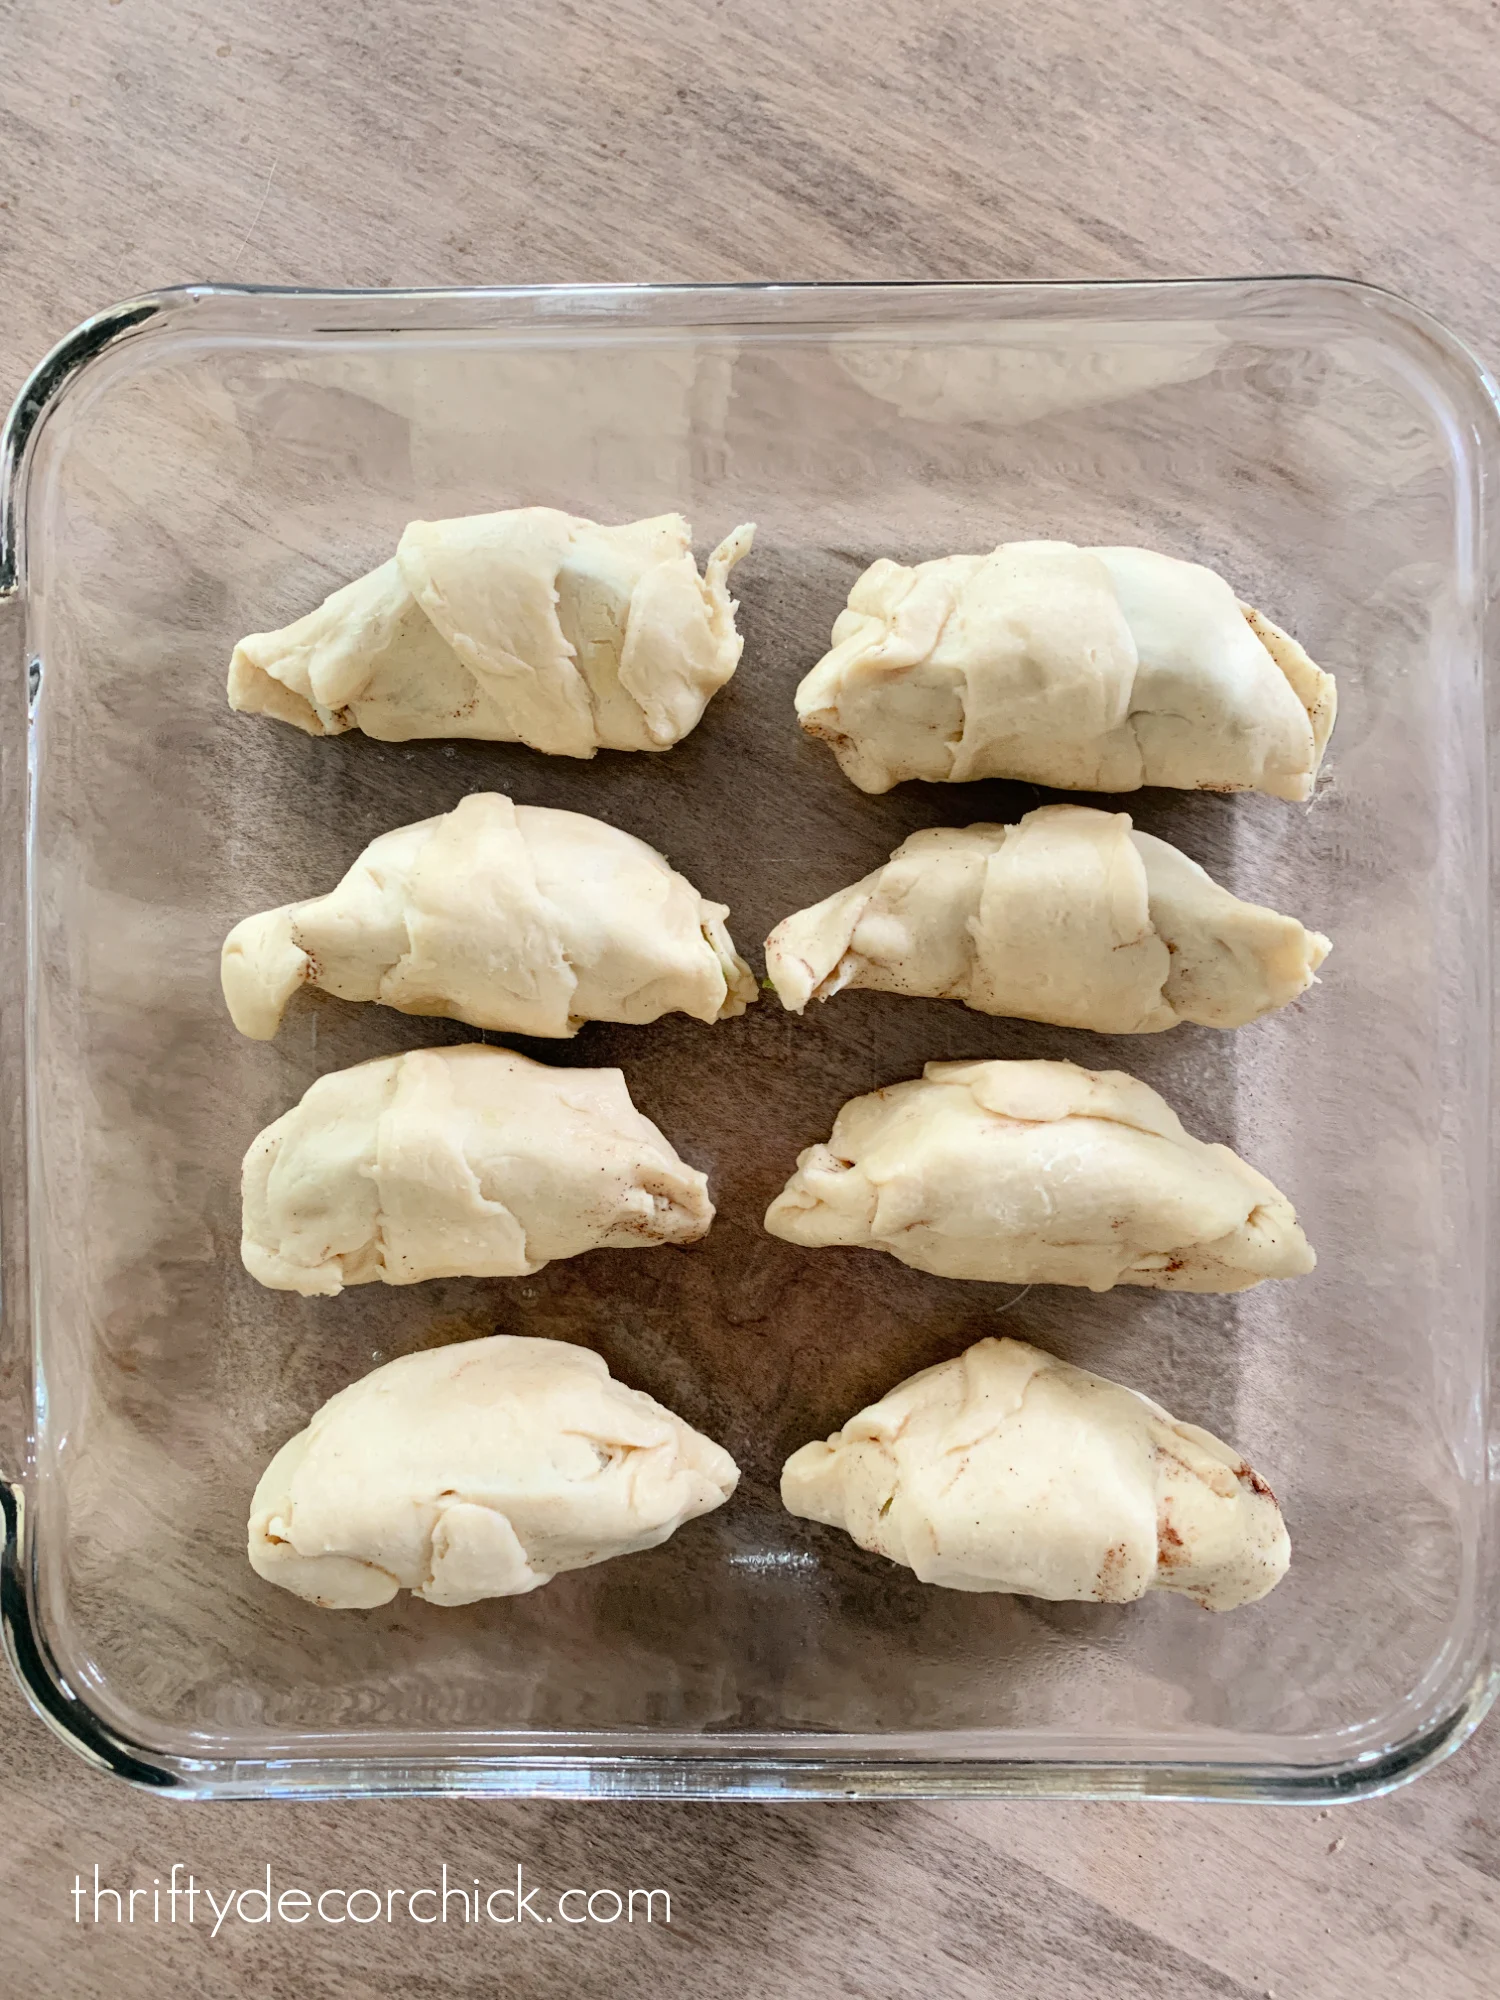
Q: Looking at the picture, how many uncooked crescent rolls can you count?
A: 8